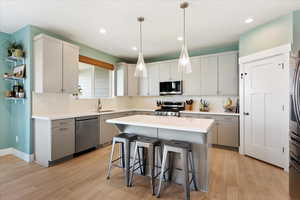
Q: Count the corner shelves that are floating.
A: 3